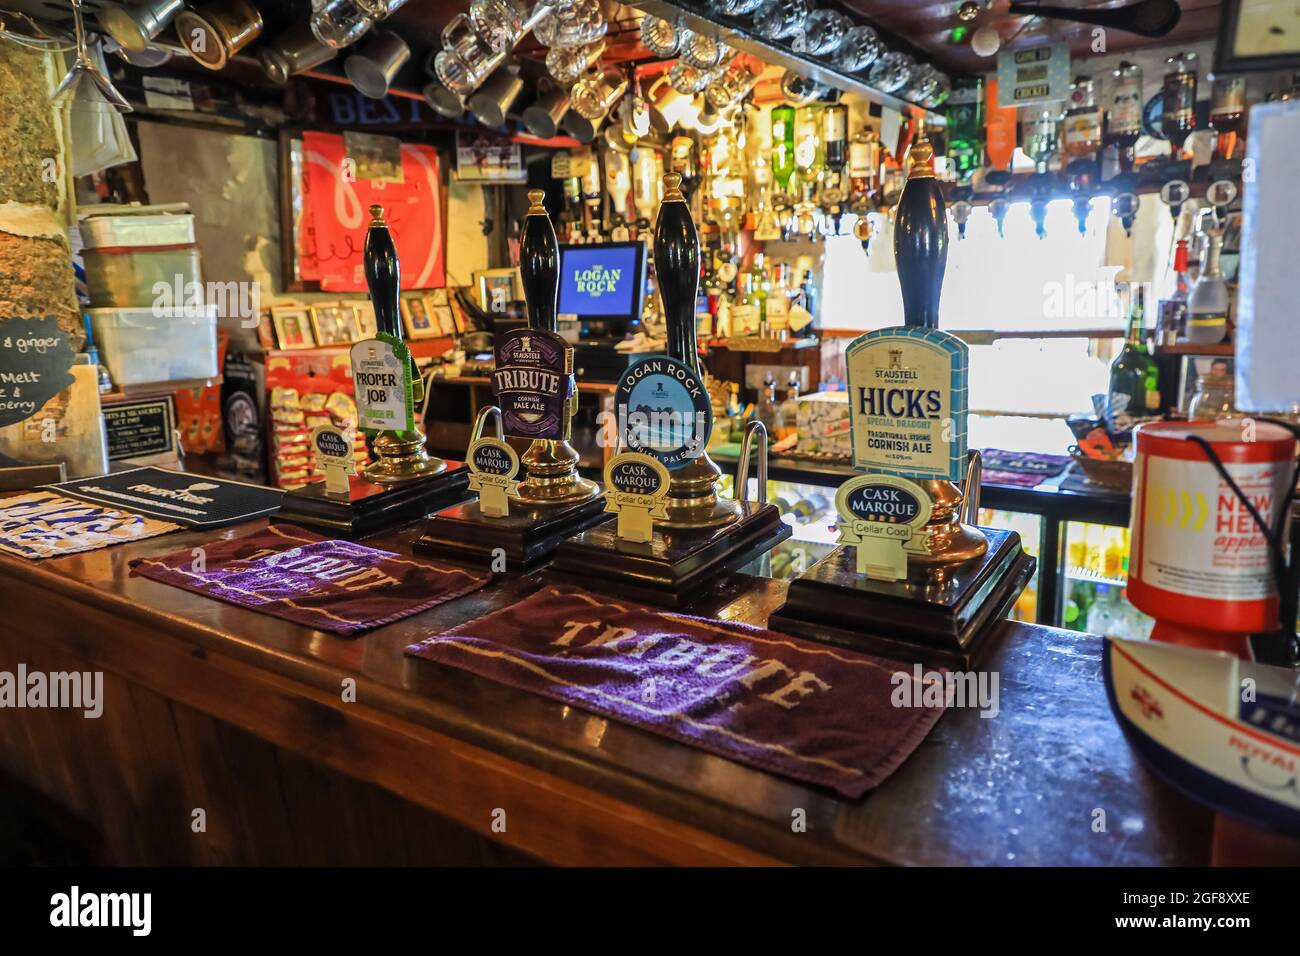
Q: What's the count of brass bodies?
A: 4